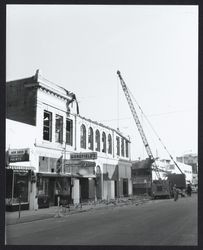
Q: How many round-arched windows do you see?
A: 5